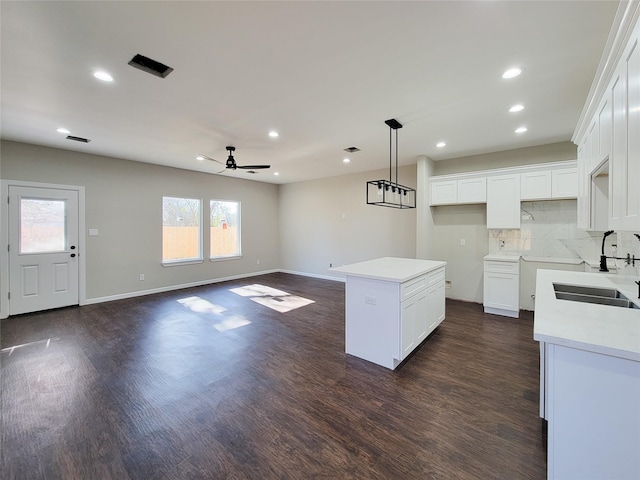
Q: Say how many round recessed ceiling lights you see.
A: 10